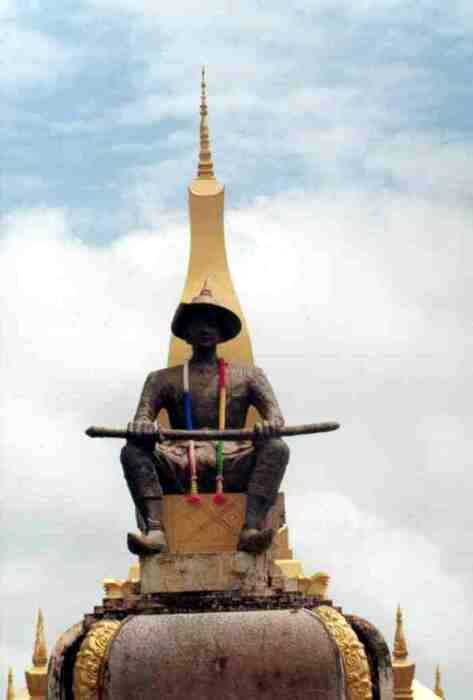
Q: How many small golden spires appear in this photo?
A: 4